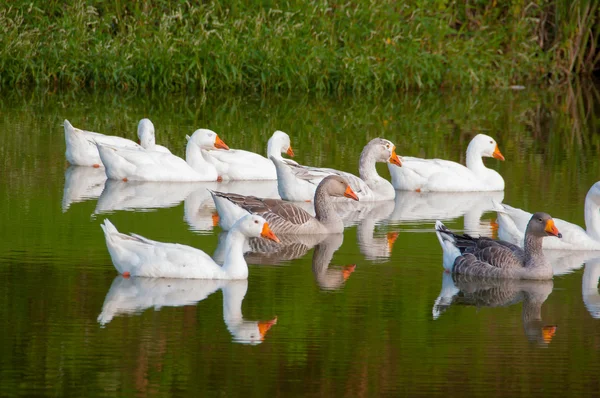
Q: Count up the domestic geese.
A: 9